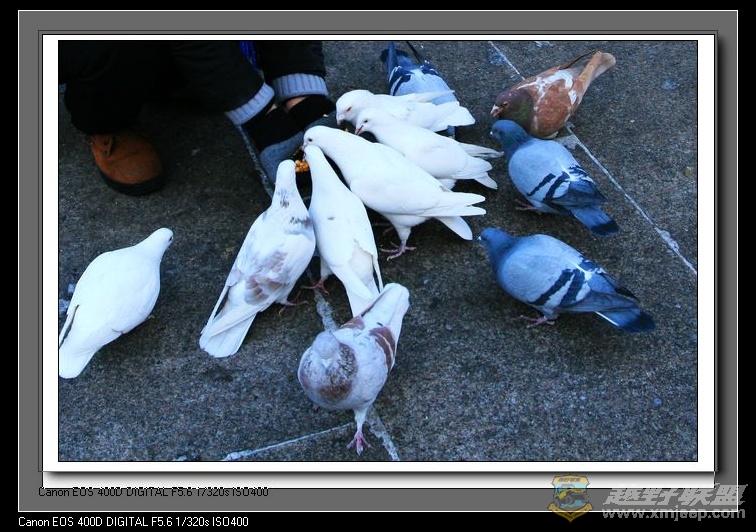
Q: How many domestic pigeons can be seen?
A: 11